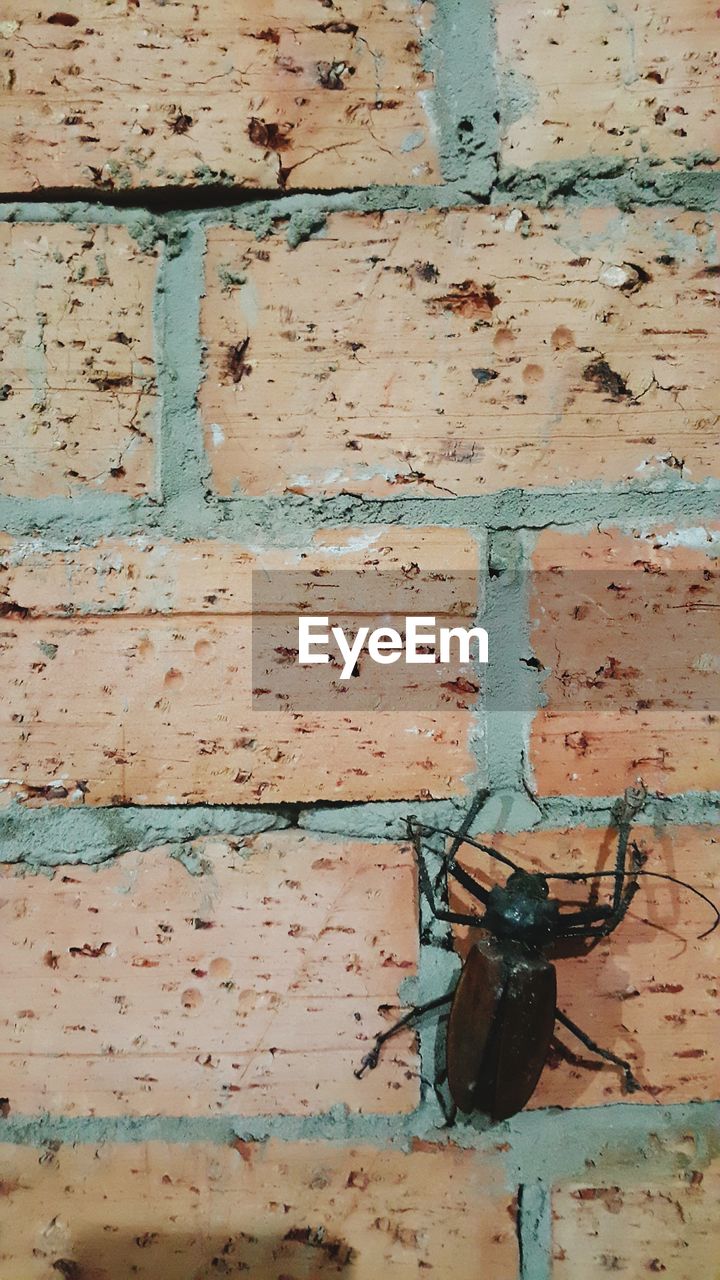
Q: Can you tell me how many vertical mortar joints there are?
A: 5